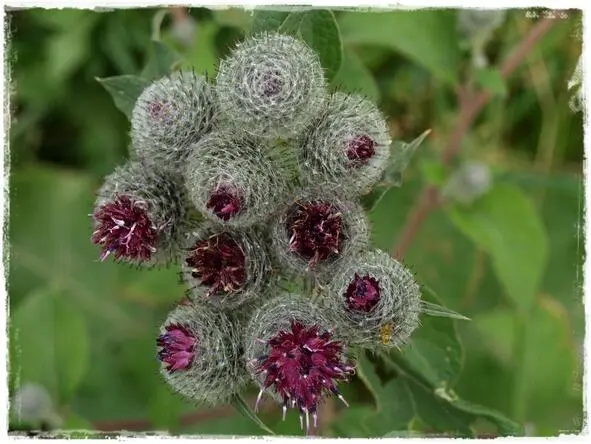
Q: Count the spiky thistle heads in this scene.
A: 10